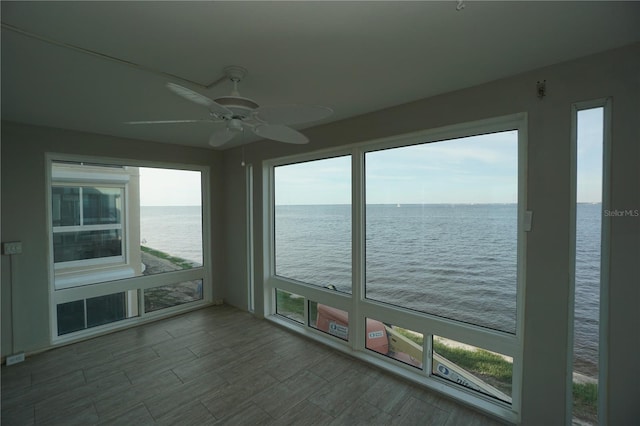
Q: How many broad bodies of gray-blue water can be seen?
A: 1